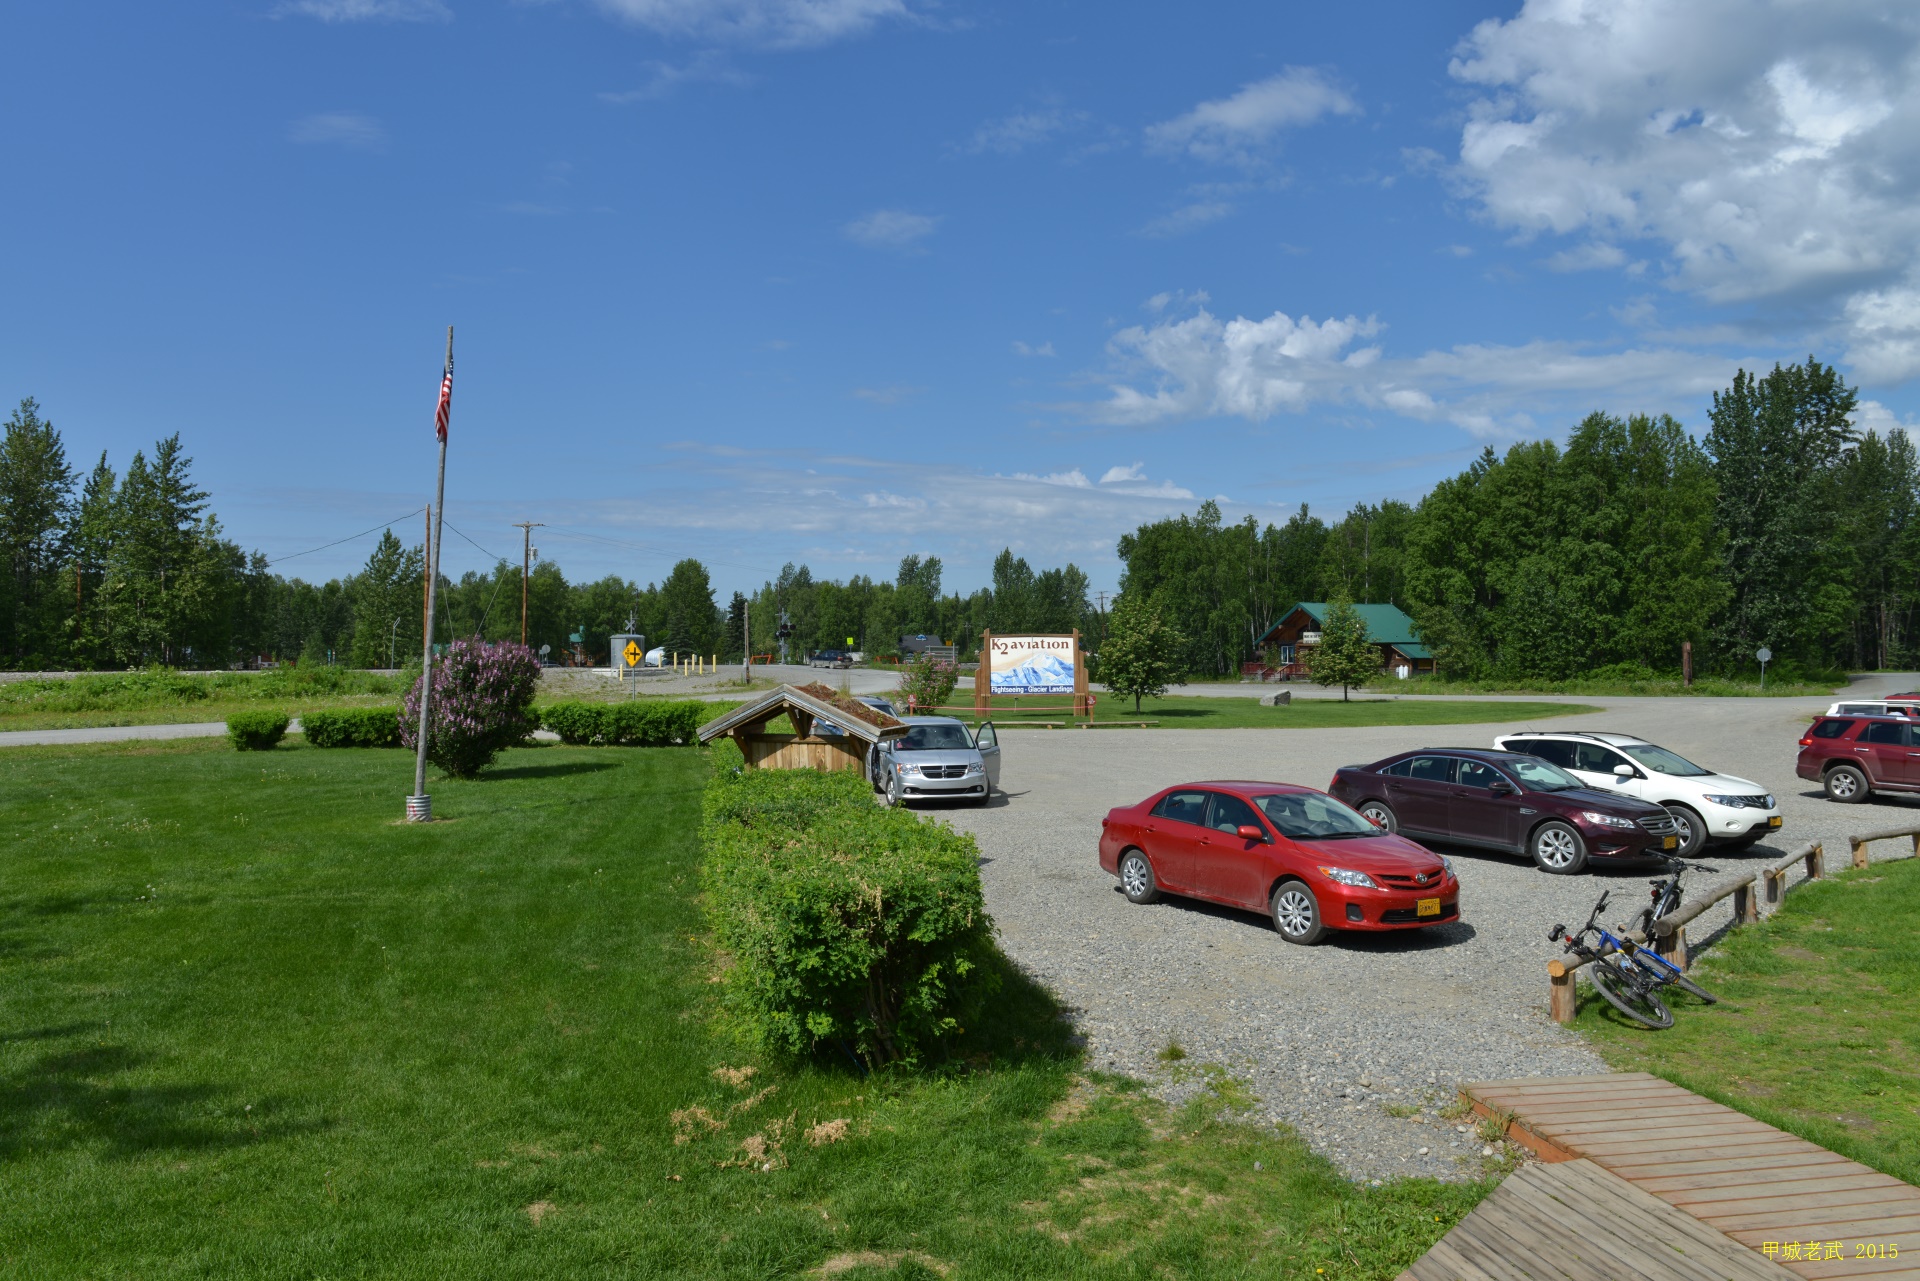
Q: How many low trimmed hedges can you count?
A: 4